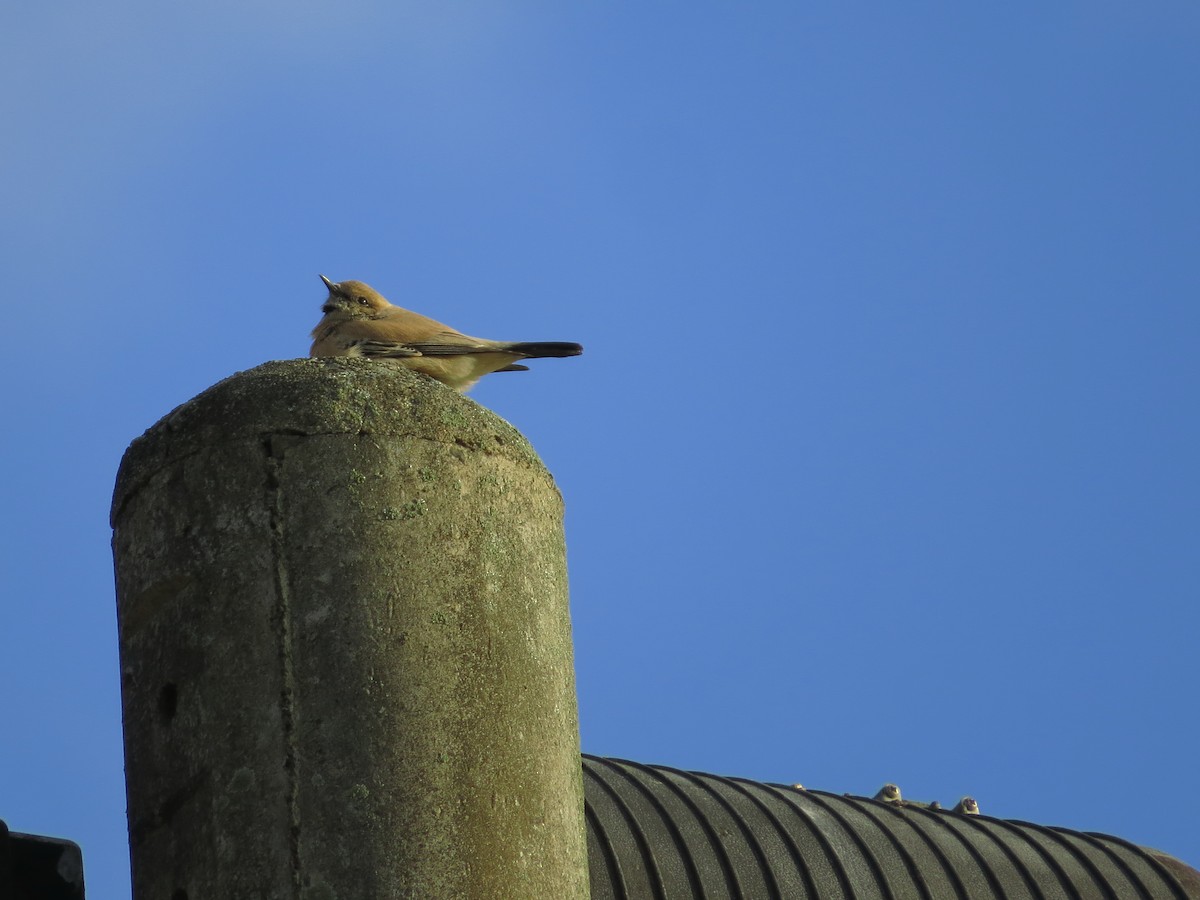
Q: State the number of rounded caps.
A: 1